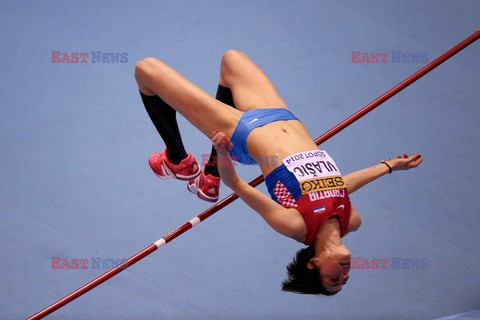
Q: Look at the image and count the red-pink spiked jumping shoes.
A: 2